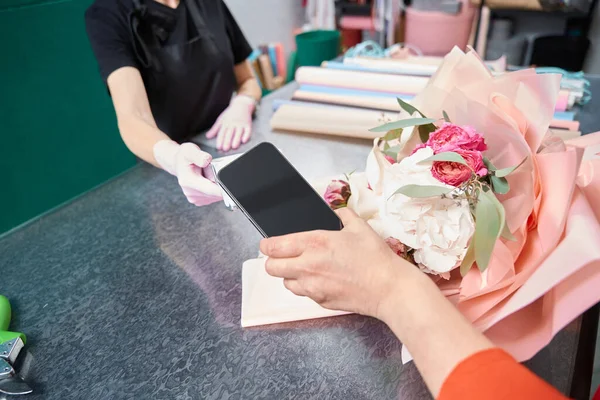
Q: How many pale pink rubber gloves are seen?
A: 2